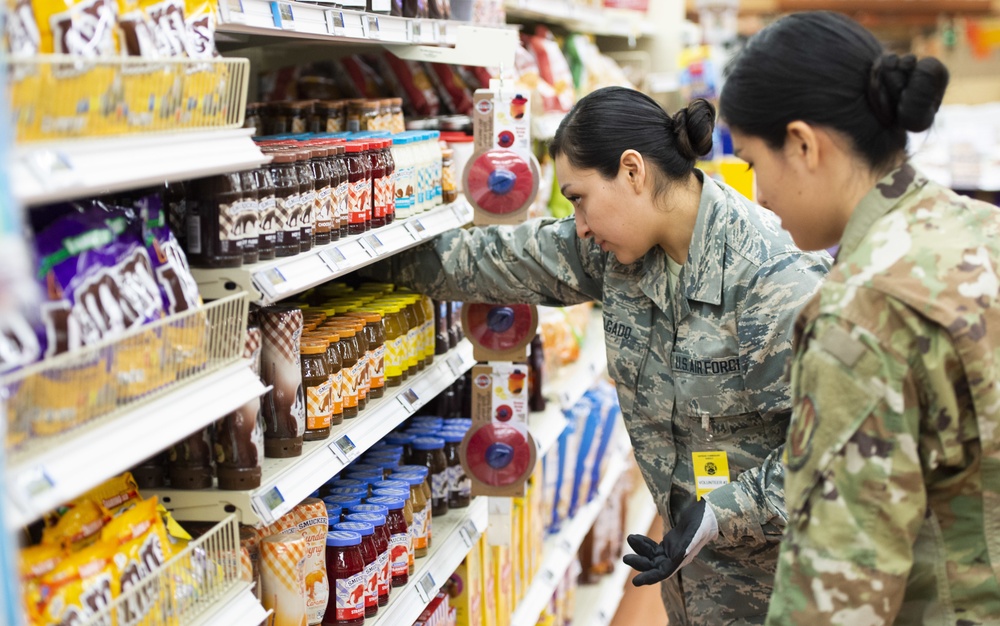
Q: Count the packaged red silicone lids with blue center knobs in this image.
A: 3